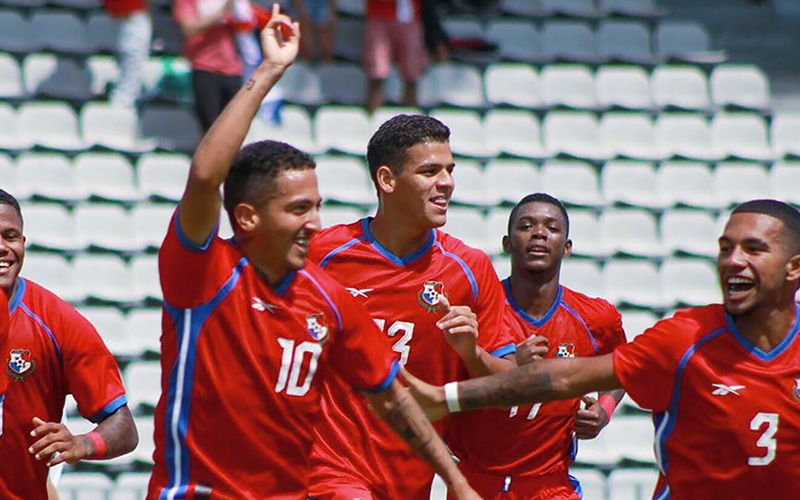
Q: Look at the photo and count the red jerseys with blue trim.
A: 5